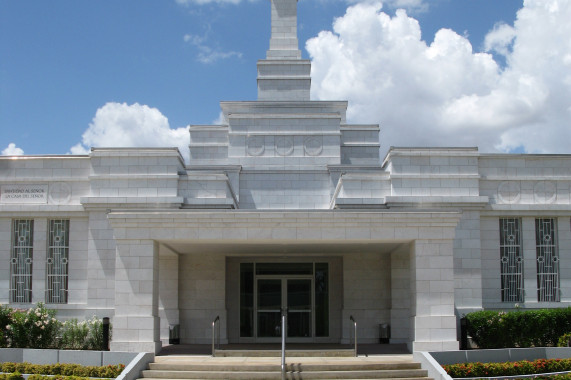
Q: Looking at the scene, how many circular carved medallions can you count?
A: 6